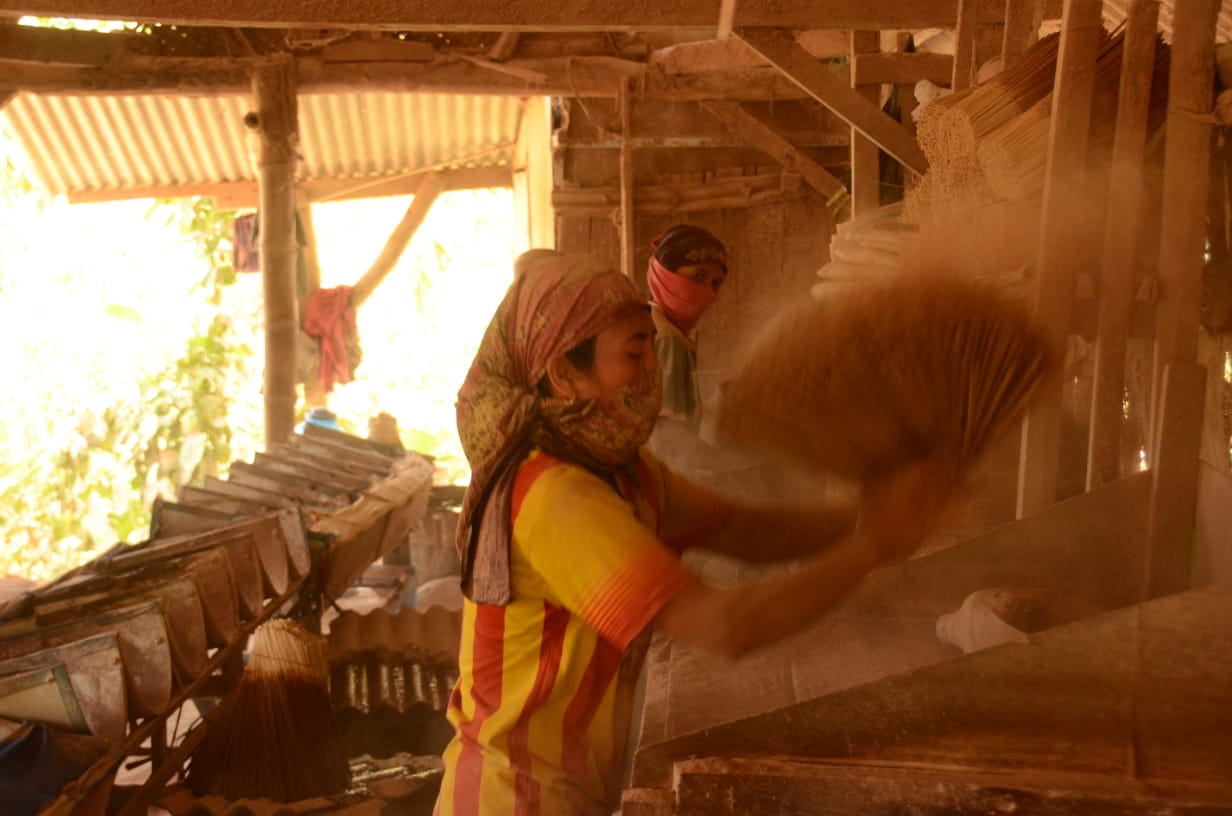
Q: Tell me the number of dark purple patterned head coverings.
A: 1